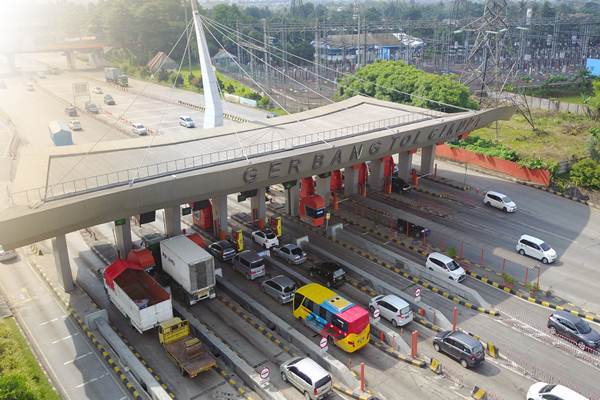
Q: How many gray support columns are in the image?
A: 11